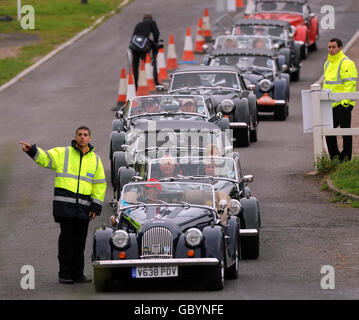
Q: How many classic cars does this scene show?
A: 9